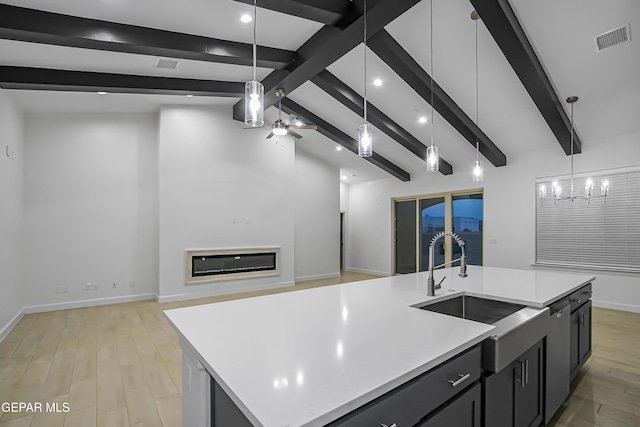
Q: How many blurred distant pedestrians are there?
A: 0